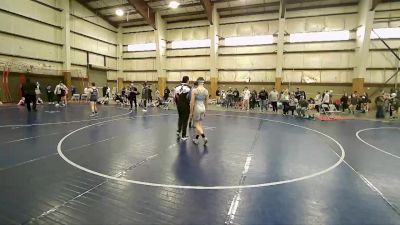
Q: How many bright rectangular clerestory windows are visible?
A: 5